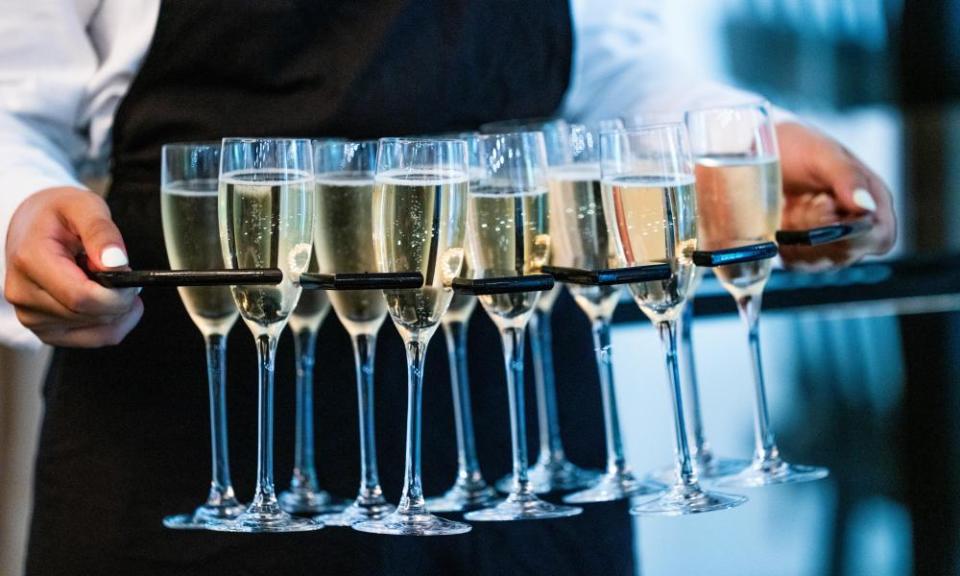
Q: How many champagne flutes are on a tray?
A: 12